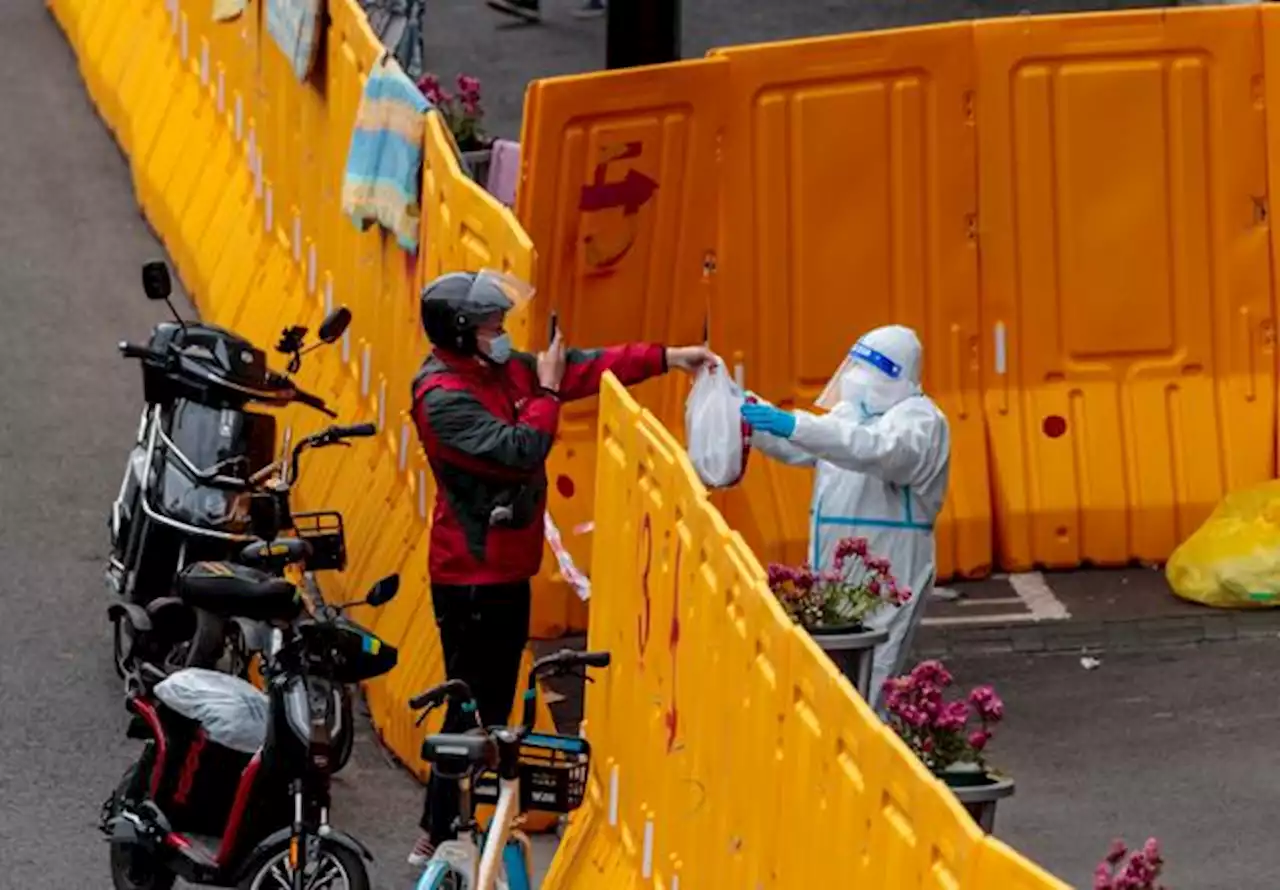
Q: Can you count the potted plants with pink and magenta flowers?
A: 4